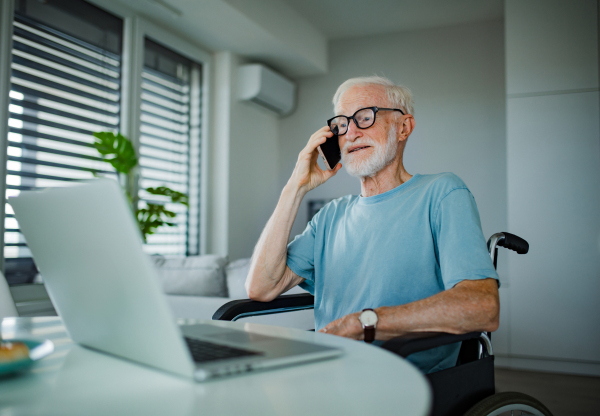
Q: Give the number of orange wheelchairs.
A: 0